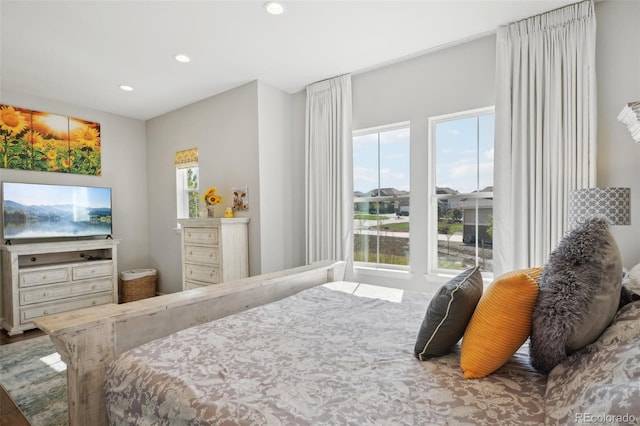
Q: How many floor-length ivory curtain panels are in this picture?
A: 2